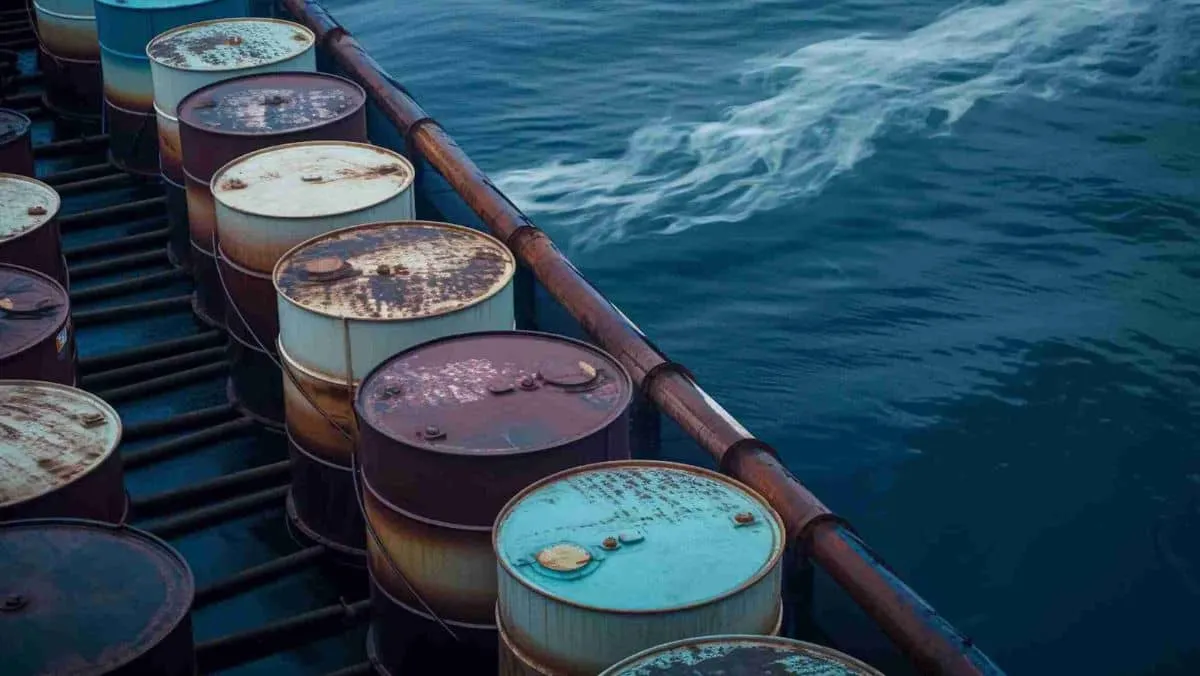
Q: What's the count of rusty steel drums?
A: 14